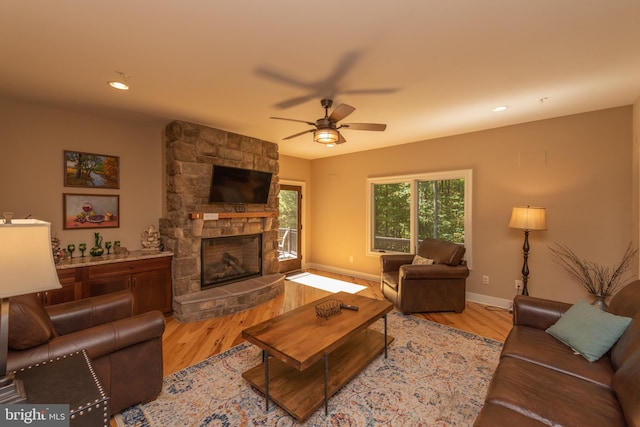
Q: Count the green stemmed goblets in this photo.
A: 4